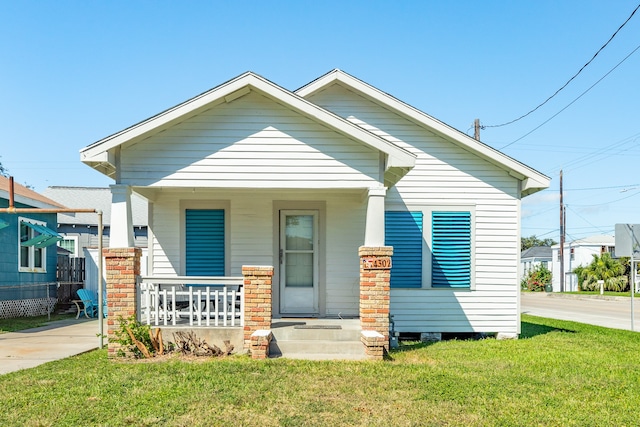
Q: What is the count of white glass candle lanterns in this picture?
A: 0